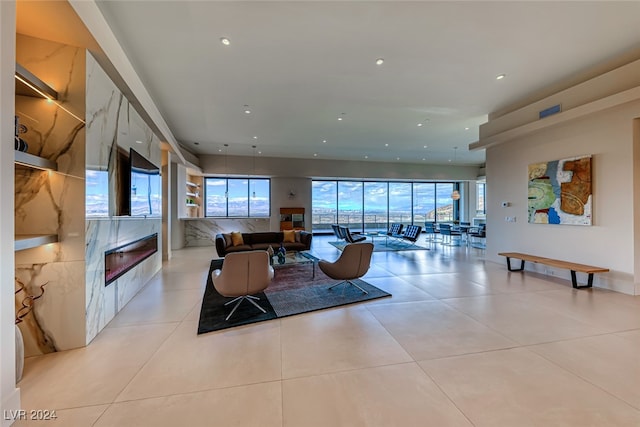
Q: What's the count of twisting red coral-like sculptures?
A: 1